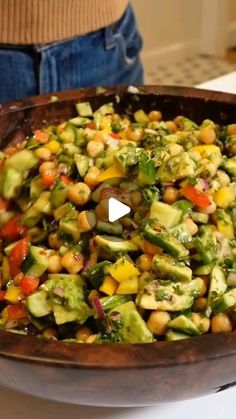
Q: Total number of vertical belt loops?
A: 1